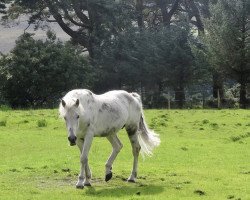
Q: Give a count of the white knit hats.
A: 0